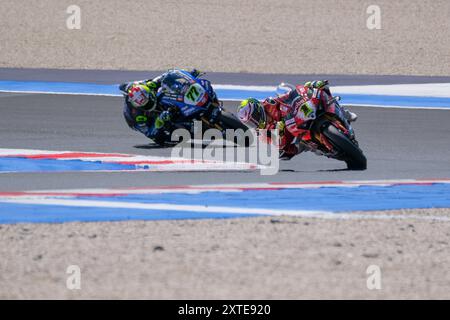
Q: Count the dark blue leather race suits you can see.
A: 1